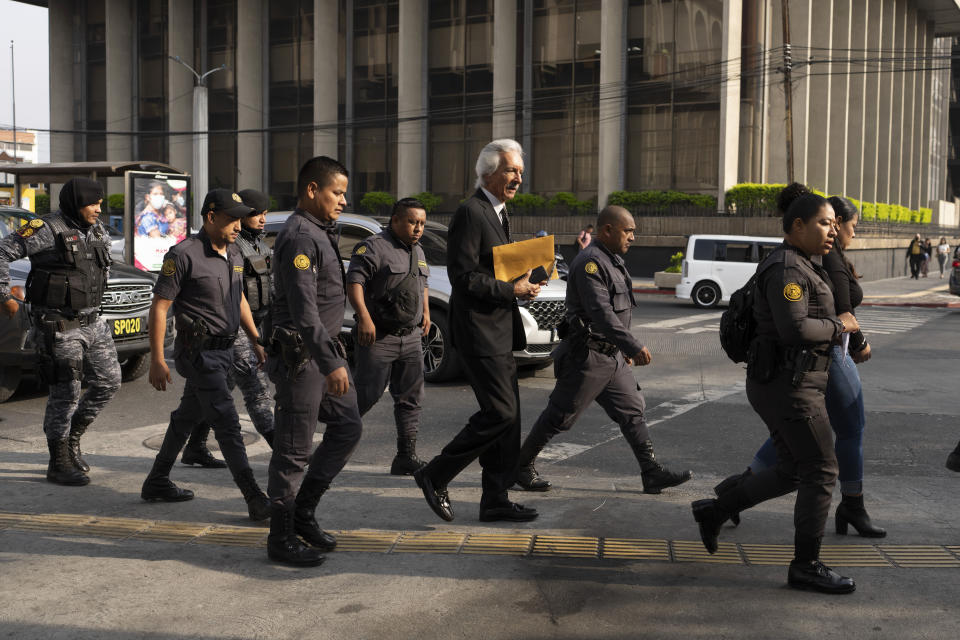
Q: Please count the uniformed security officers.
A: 7